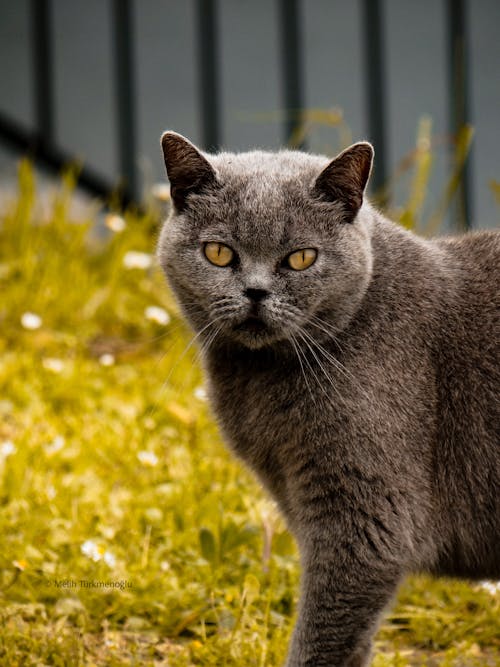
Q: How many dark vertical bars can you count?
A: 6